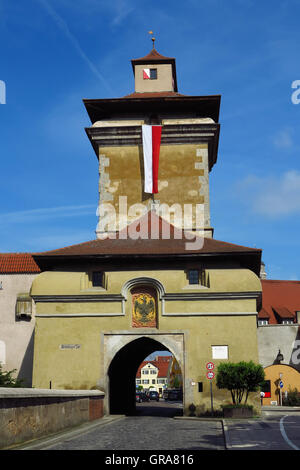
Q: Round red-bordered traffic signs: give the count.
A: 2